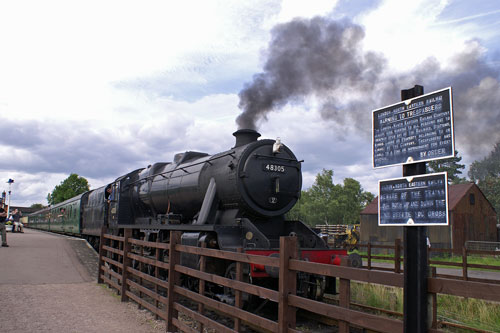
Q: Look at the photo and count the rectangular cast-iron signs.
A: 2